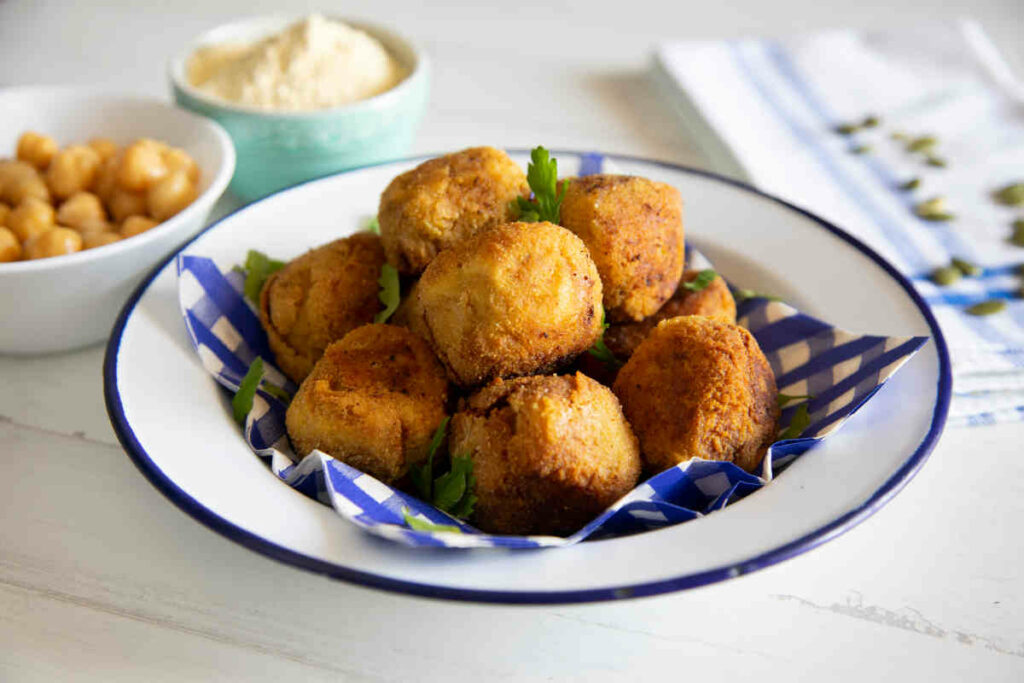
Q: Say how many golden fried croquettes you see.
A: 8